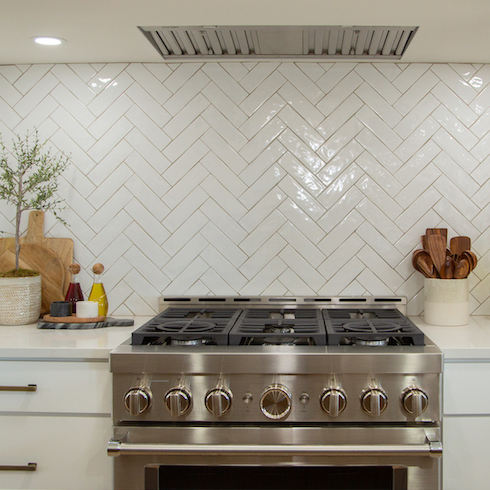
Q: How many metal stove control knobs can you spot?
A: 7